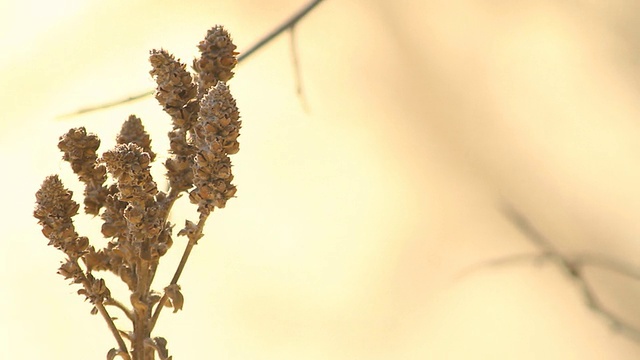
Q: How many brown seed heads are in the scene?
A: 7